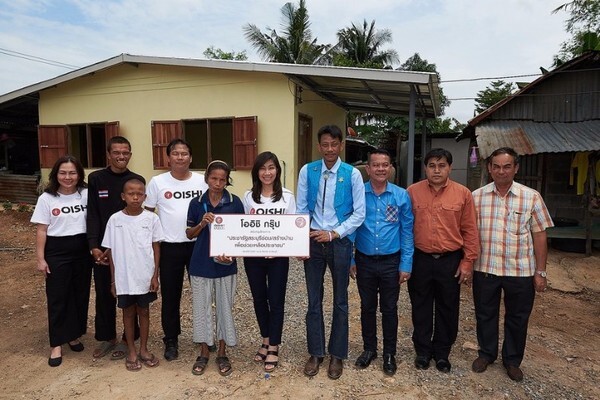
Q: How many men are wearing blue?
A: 2